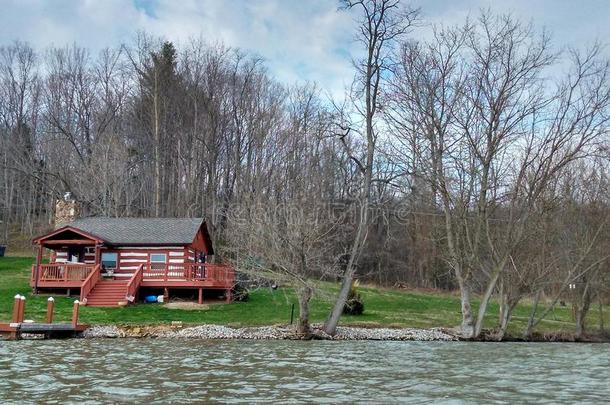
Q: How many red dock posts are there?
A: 4